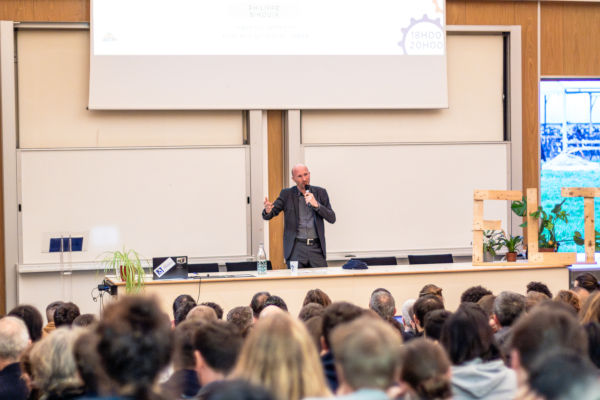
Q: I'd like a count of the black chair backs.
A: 4